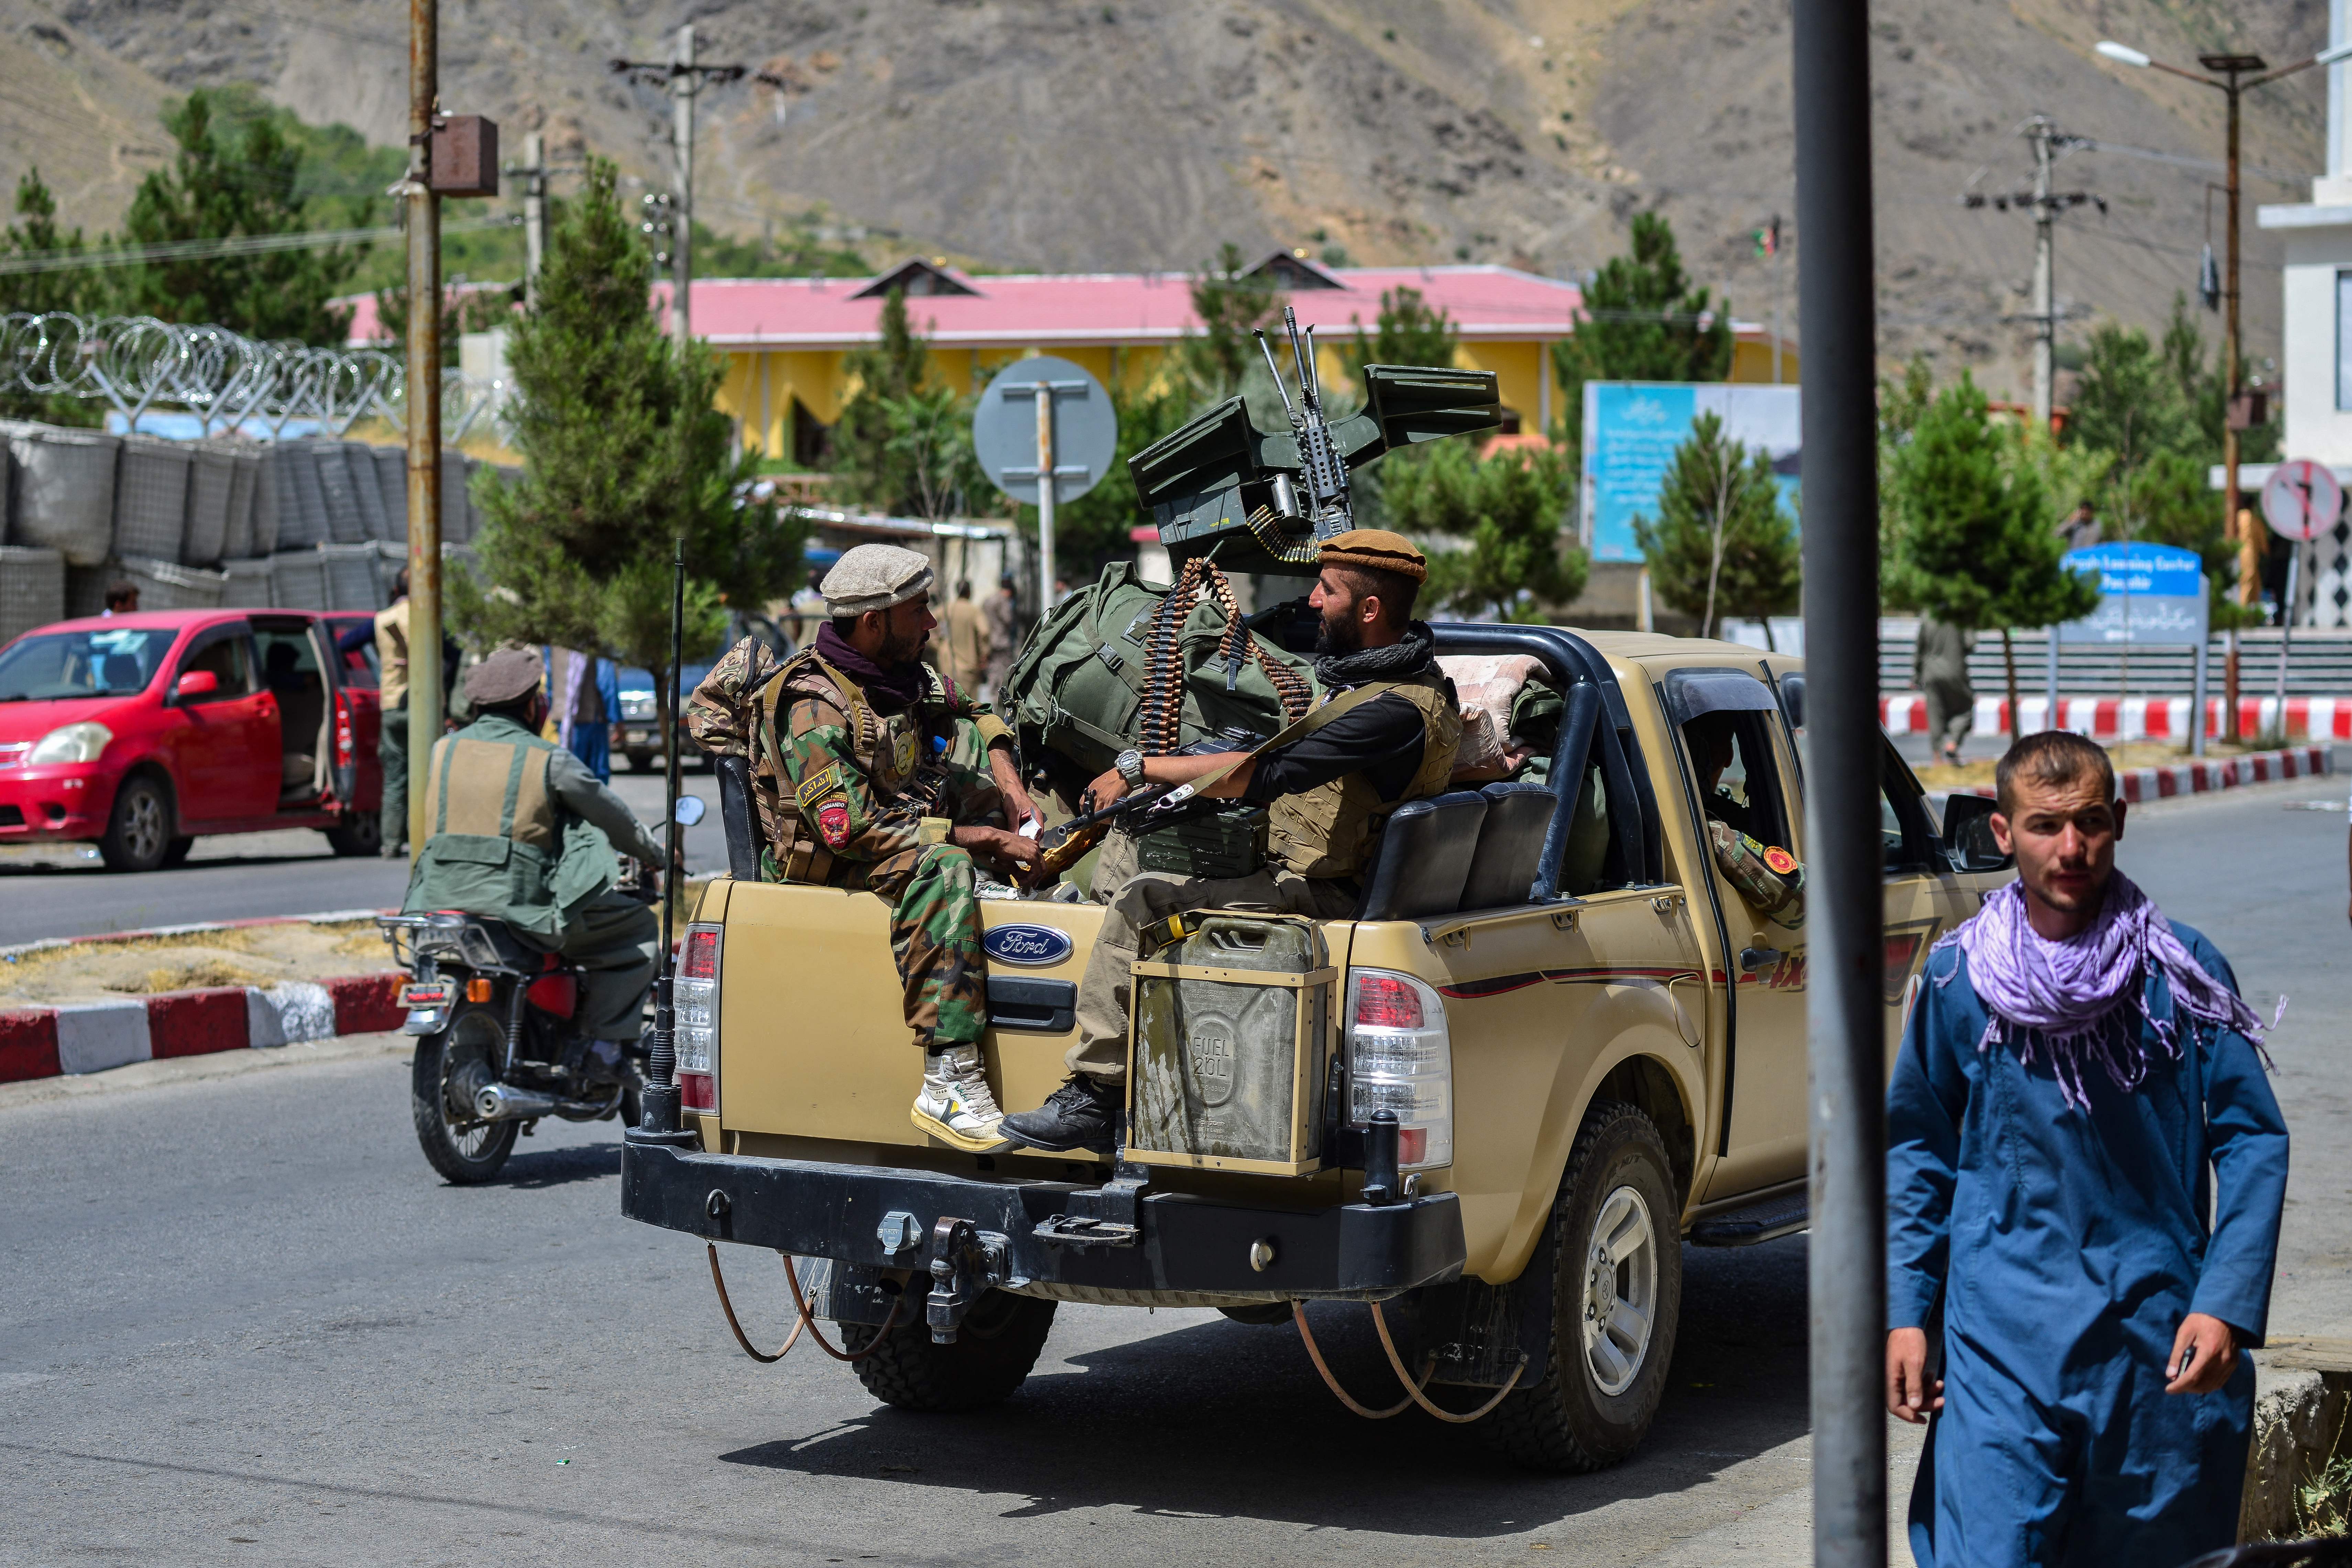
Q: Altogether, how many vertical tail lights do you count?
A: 2